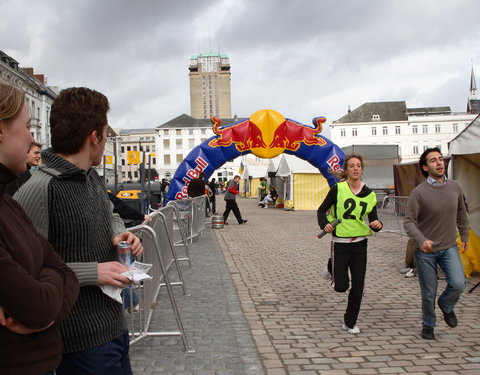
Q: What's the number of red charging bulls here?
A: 2